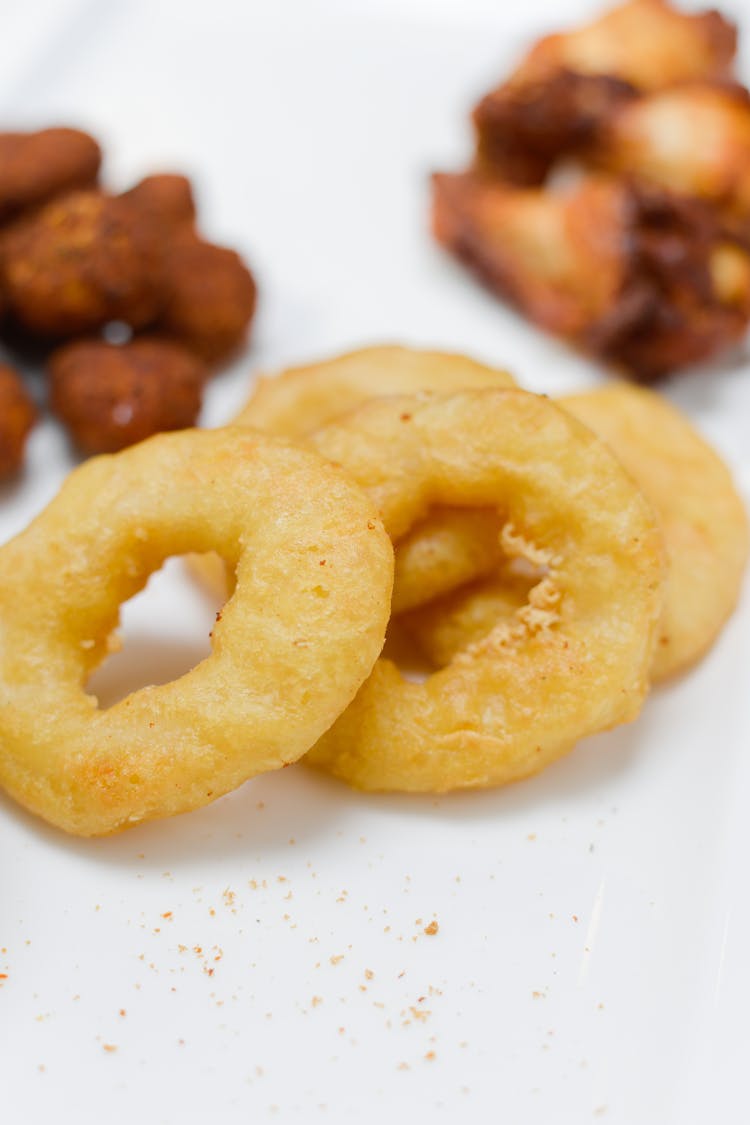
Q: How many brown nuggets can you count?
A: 6